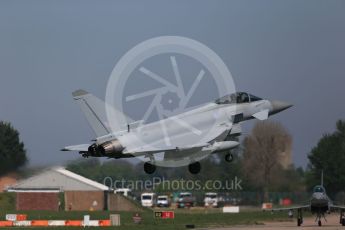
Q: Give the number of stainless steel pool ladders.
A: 0